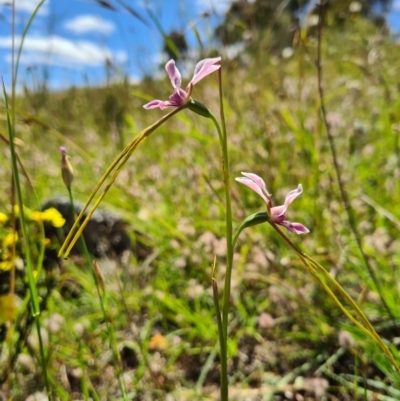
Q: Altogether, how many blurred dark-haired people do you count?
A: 0